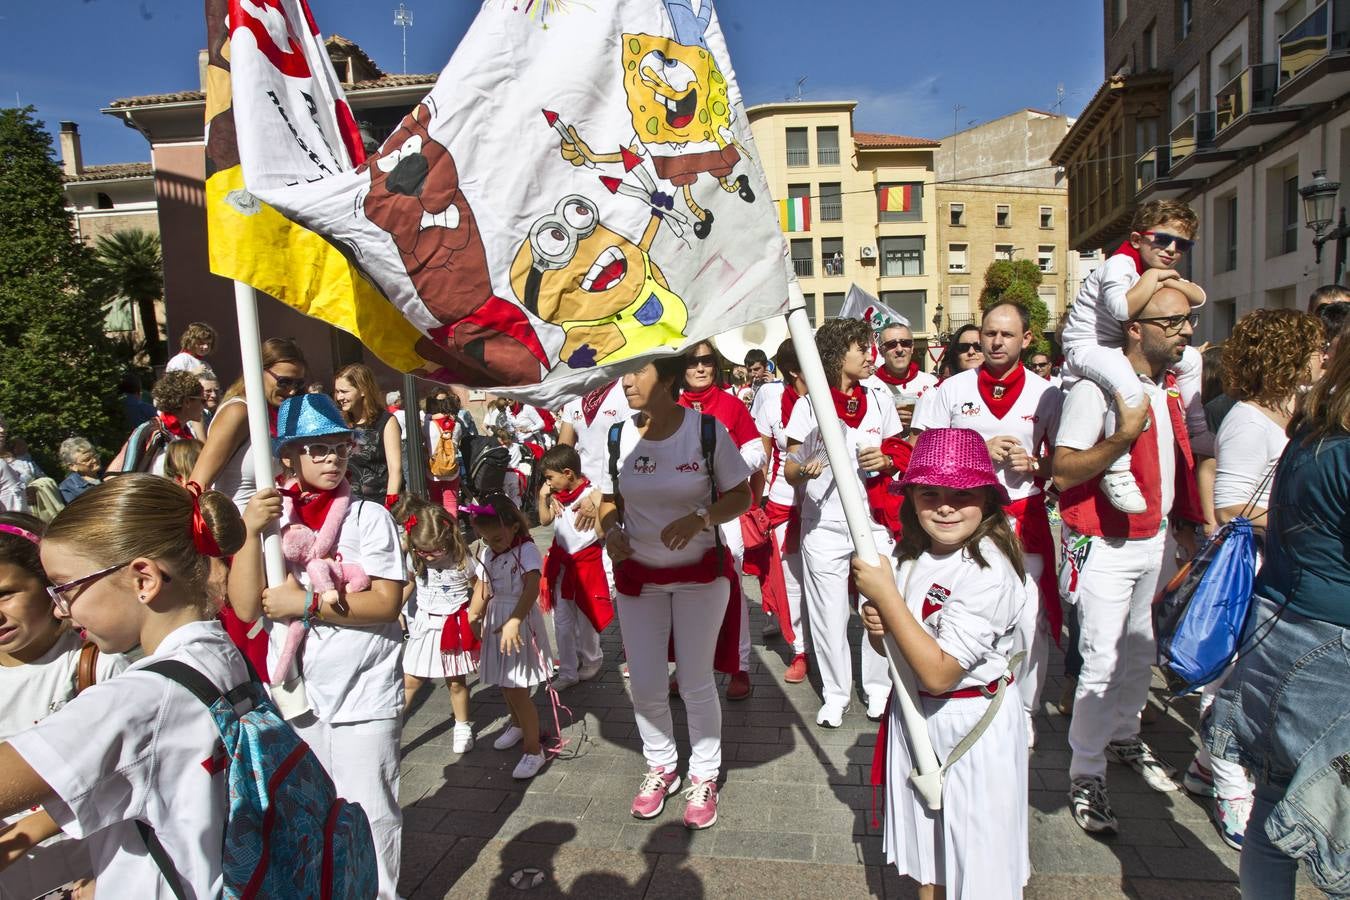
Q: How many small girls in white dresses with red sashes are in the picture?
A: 2